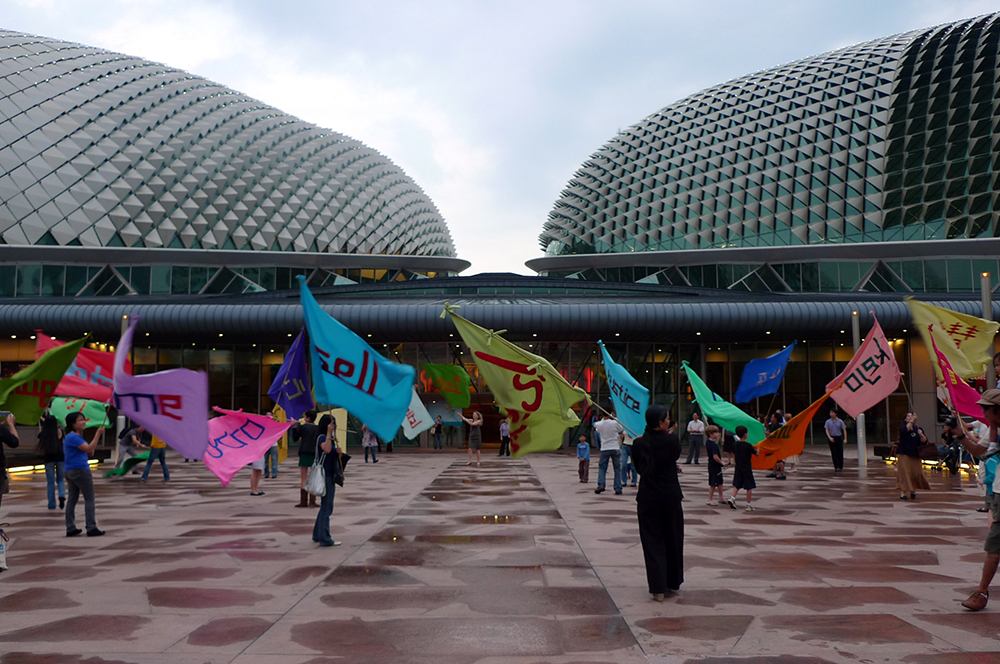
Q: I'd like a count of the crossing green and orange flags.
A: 2